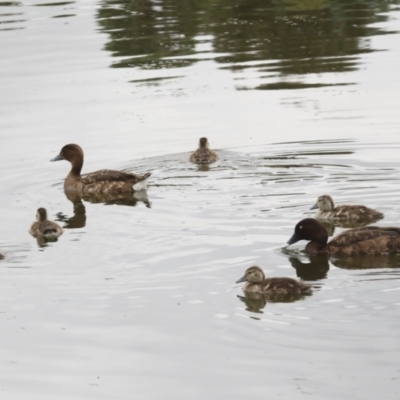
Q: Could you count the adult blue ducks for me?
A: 0